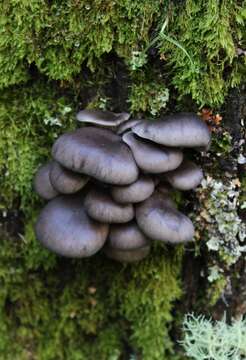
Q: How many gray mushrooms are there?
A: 14